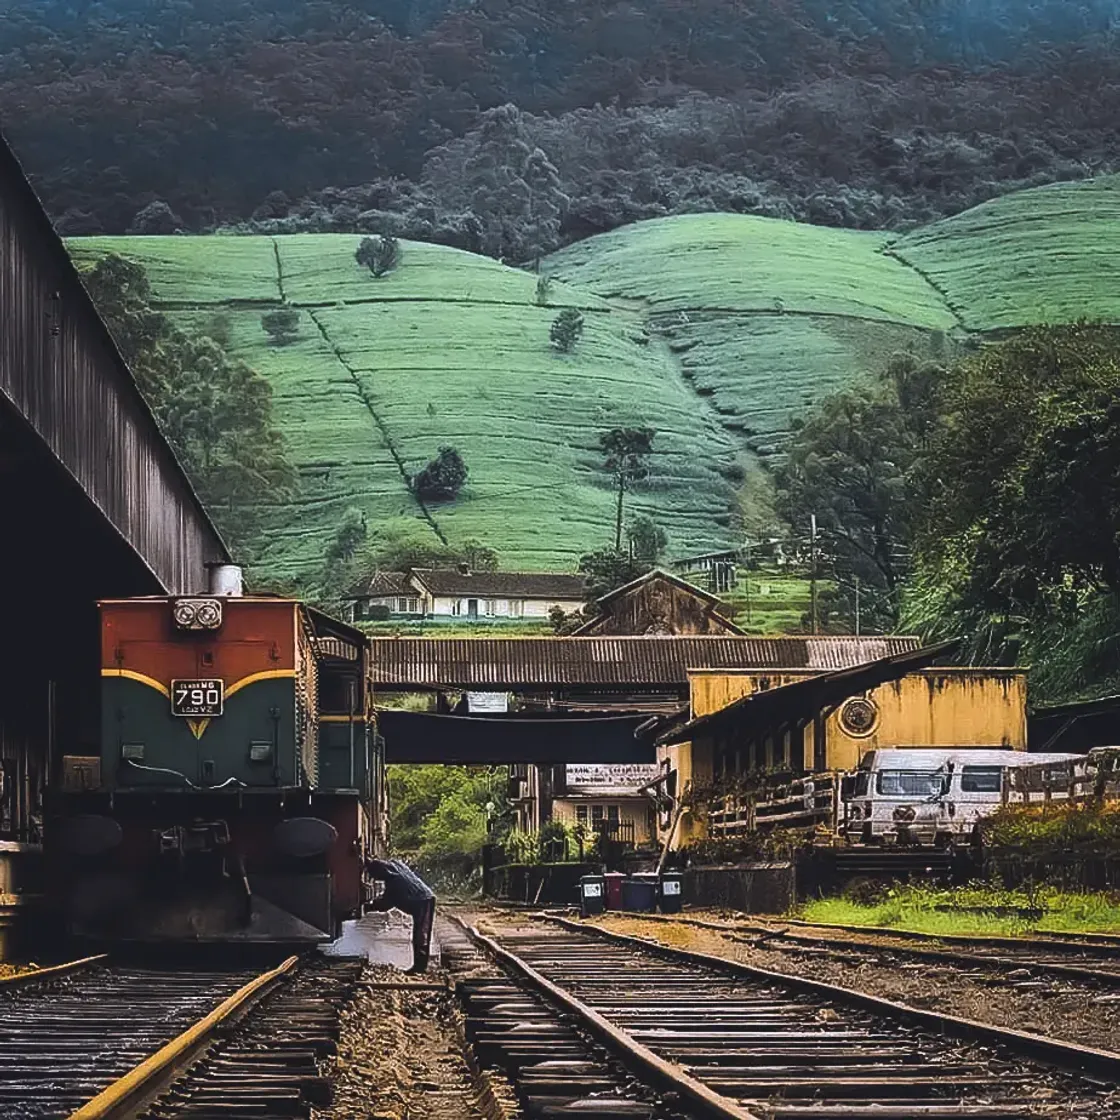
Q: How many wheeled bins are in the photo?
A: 4